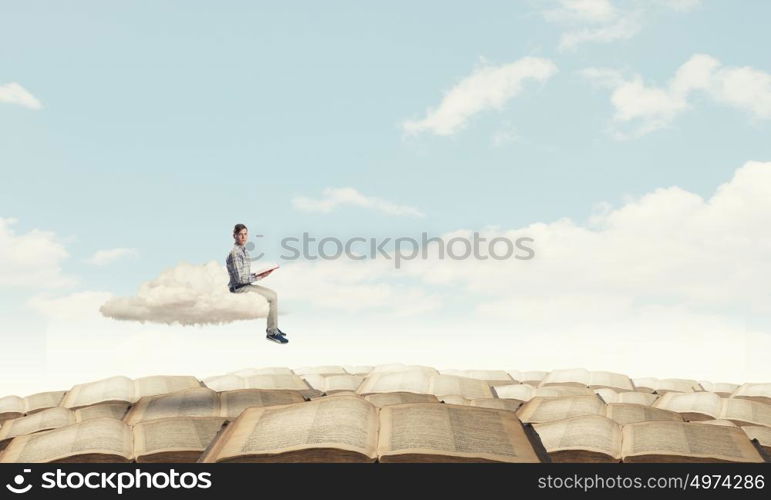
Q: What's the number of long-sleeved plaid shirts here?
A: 1